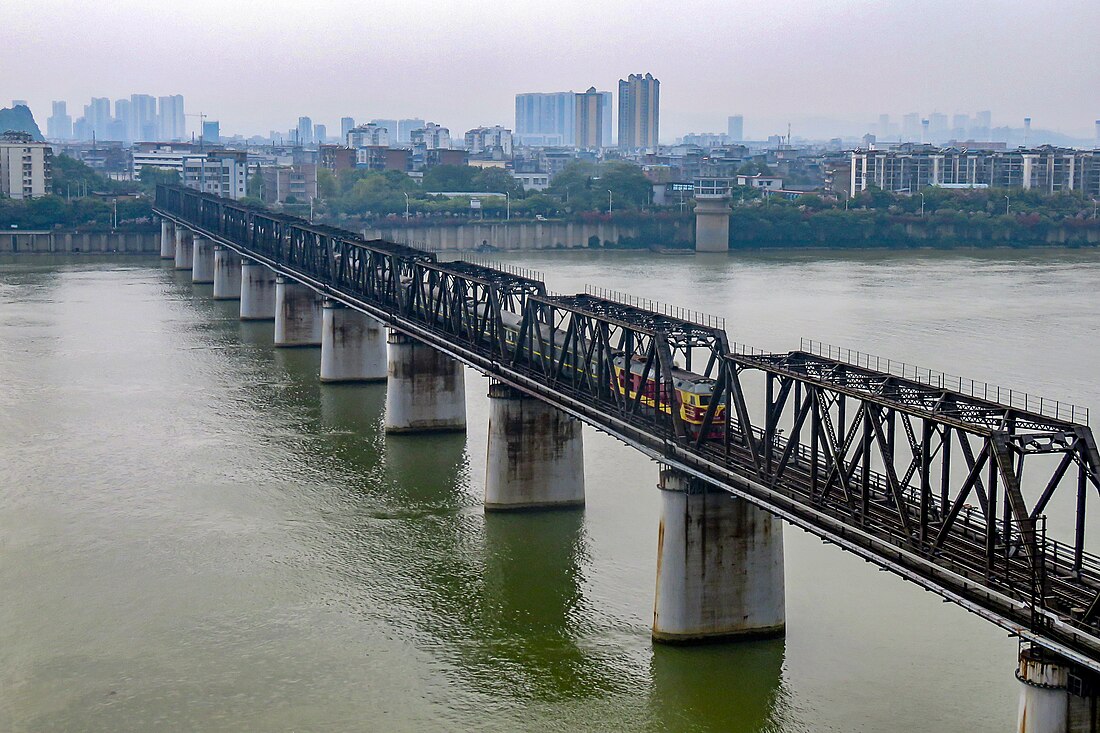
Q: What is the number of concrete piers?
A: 11